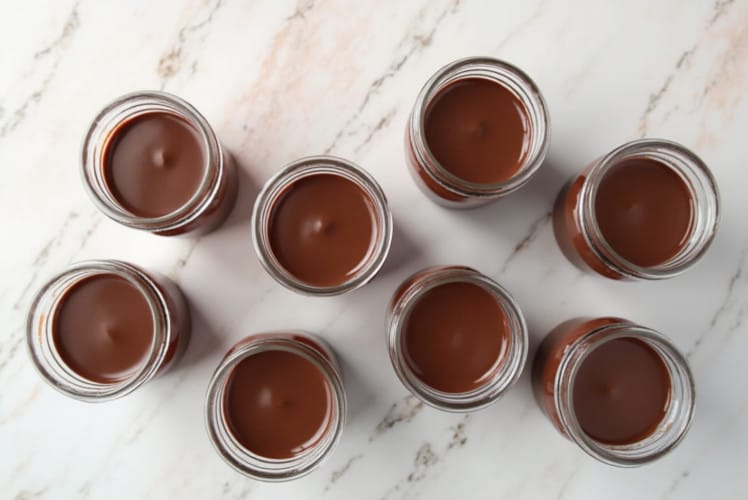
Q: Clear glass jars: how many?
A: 8